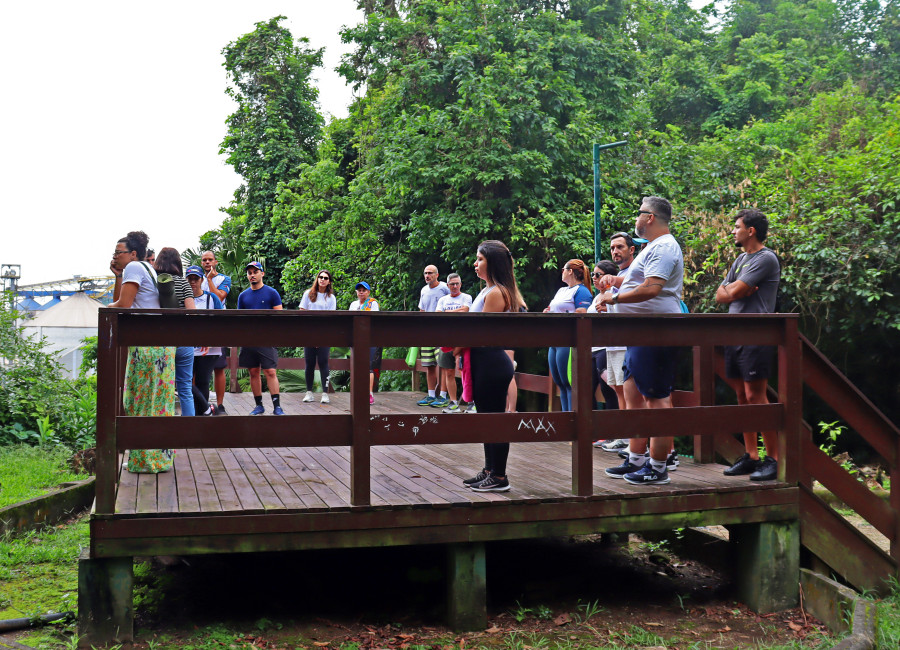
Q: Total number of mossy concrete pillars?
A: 3